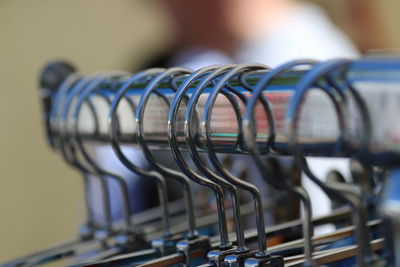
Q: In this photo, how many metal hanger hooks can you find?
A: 10